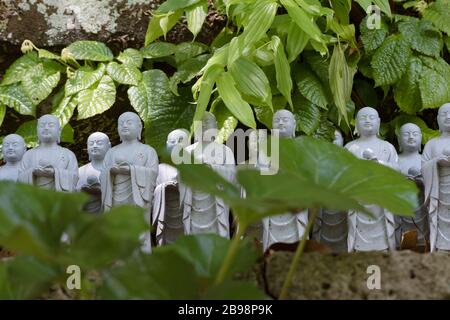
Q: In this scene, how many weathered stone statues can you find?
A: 12